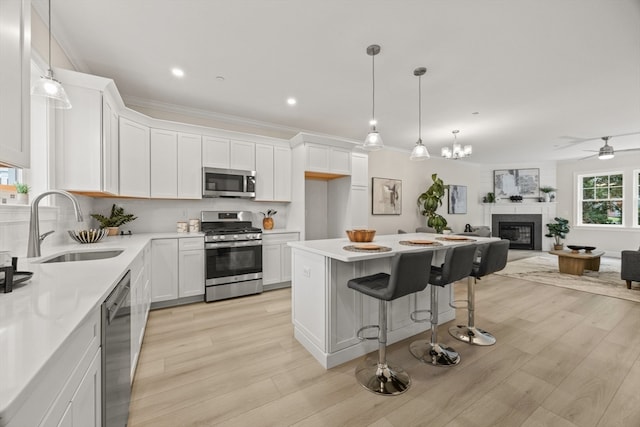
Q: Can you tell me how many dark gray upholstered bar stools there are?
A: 3